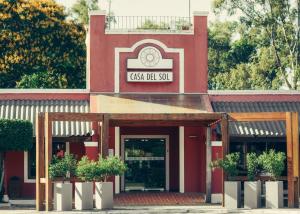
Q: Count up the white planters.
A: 6